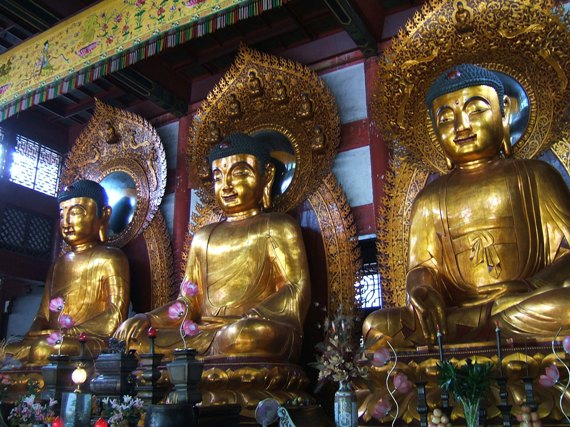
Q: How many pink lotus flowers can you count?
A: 11